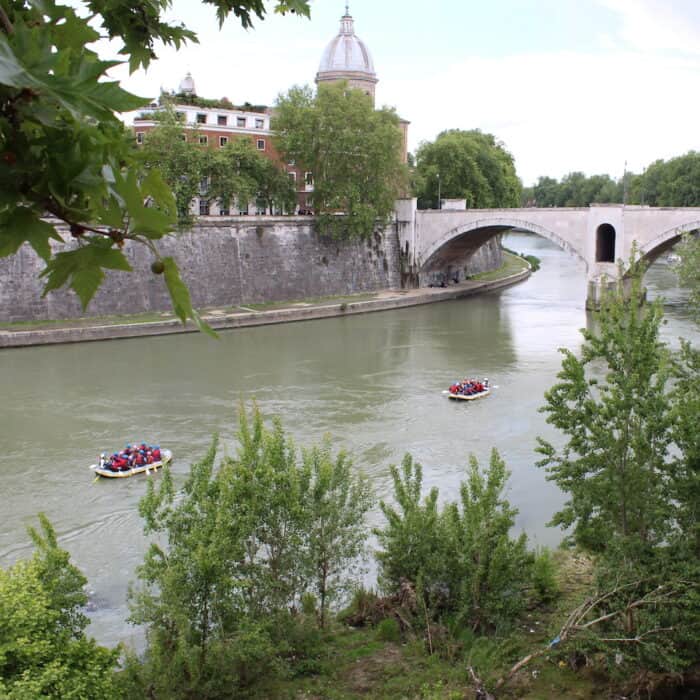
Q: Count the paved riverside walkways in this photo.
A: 1